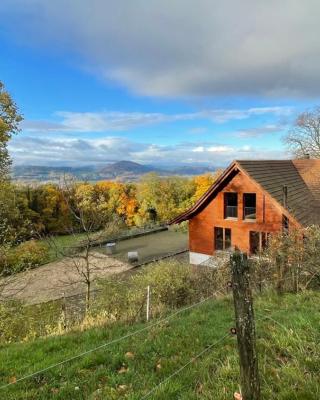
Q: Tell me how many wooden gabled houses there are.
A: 1